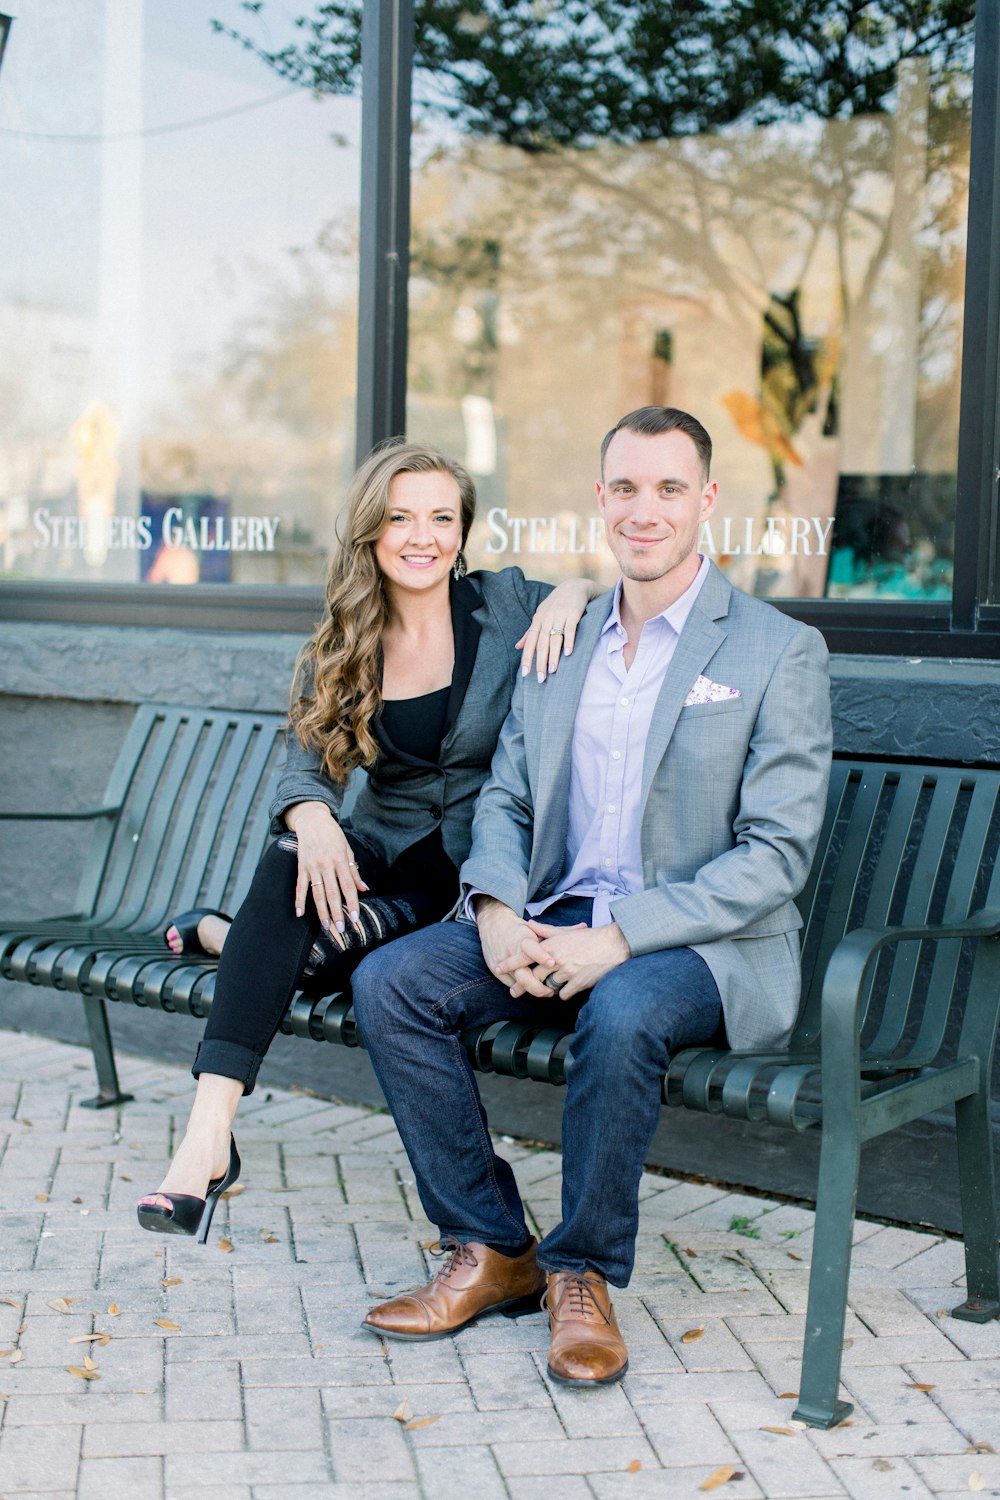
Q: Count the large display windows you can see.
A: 2